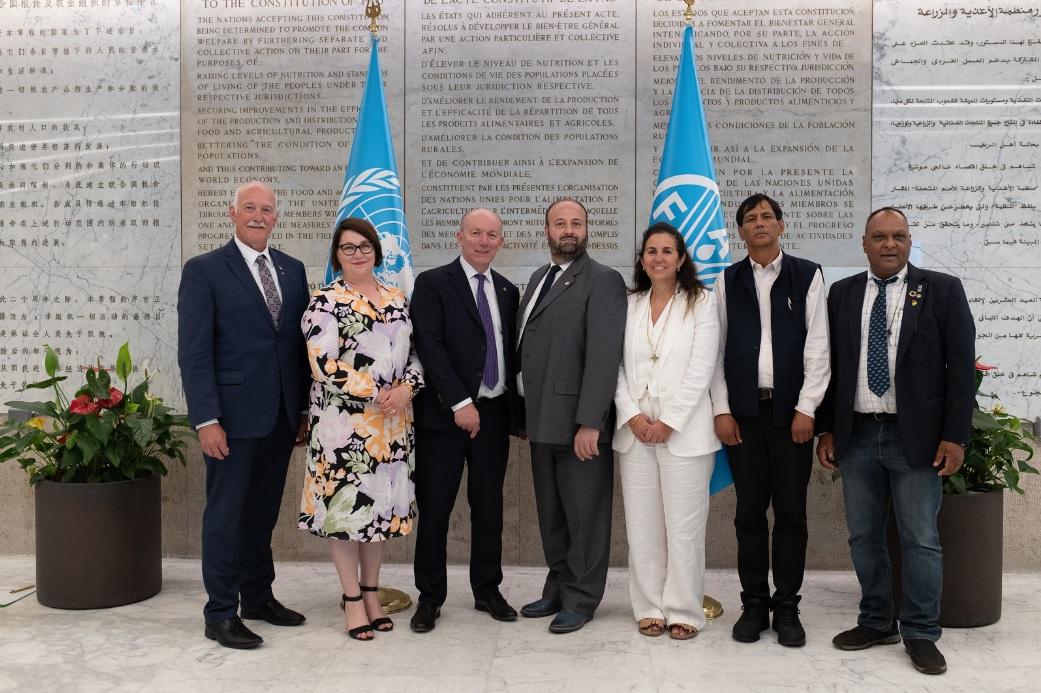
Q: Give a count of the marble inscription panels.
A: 5